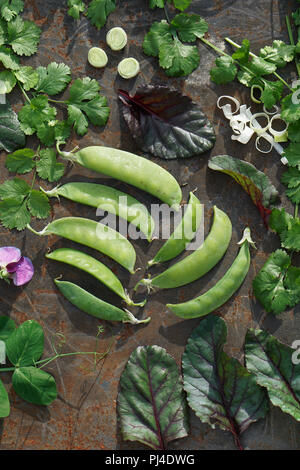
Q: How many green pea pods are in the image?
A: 8